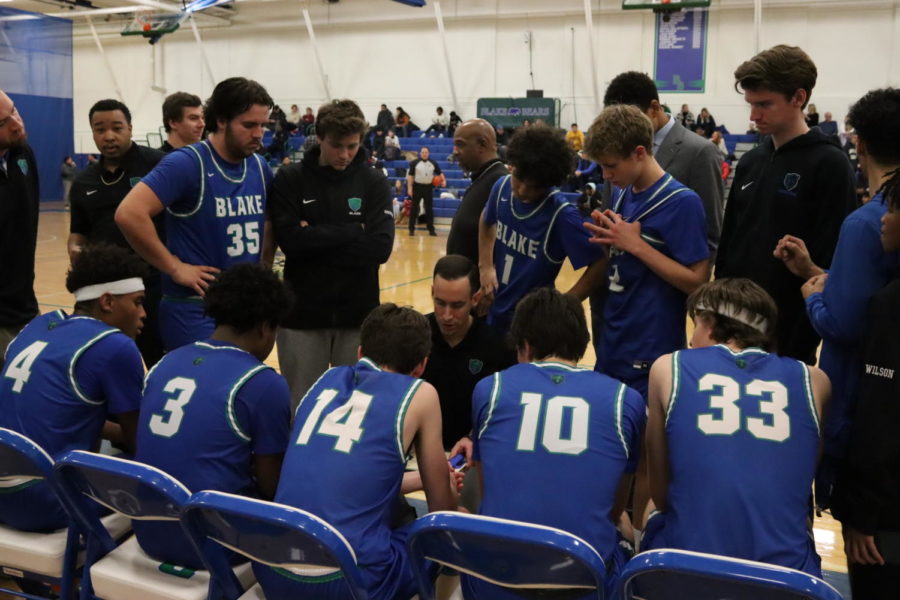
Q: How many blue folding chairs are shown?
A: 5